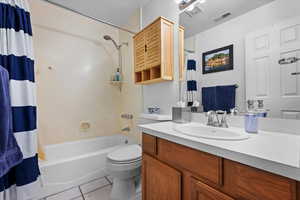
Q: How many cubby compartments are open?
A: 3